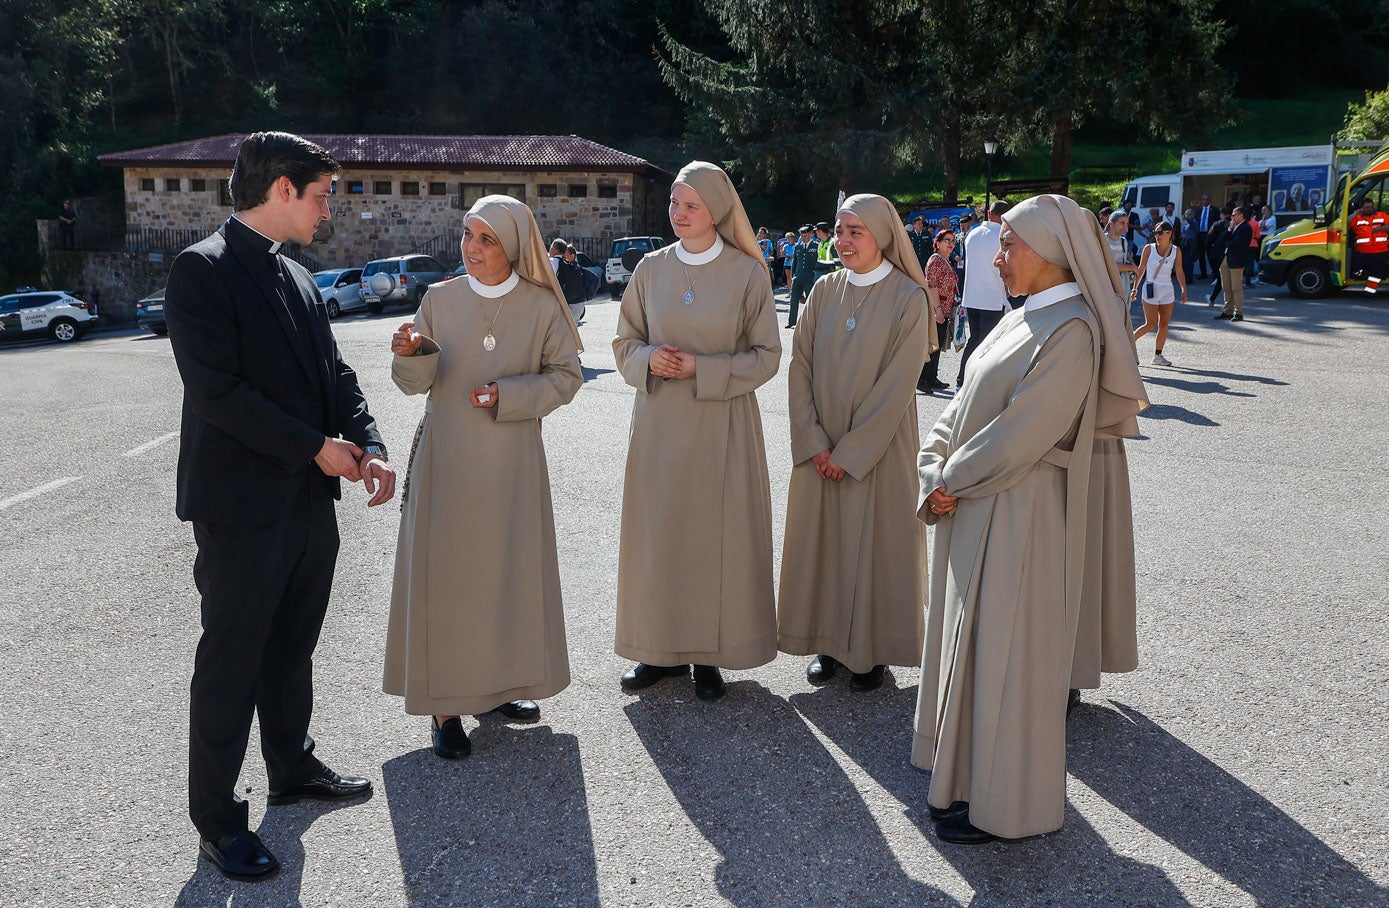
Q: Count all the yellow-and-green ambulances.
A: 1